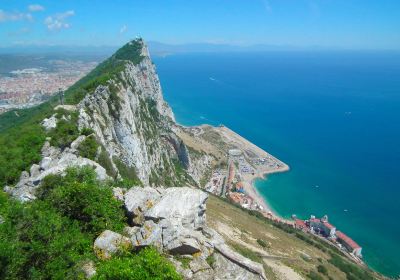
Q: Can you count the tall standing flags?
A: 0